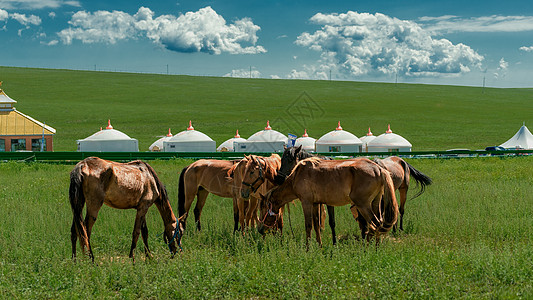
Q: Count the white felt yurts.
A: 9